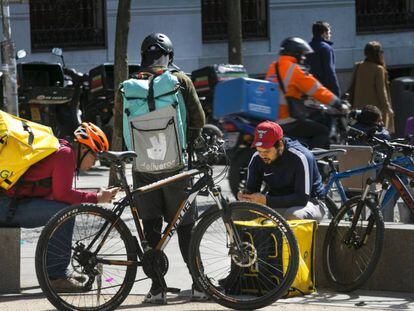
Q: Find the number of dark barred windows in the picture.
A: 3